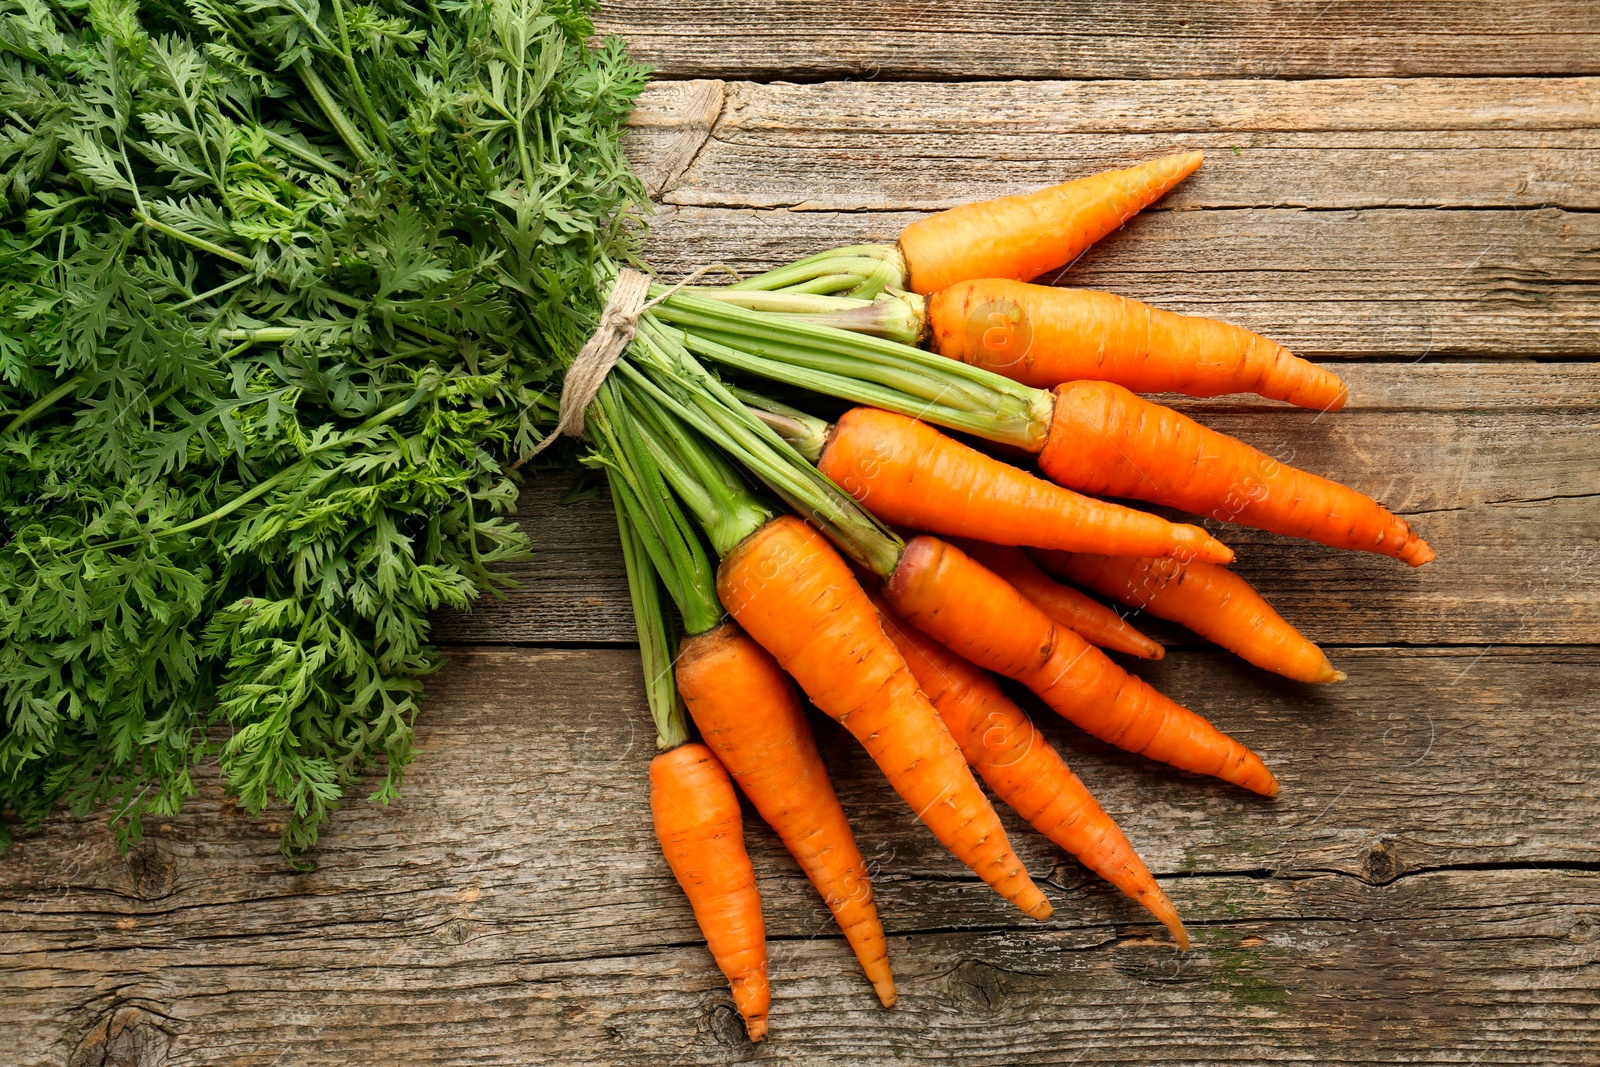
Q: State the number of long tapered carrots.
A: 11